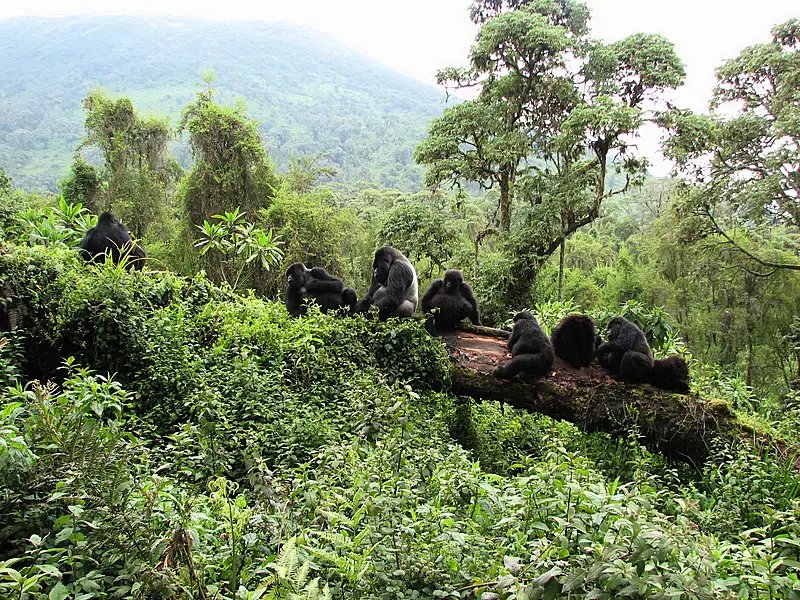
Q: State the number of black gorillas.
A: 8